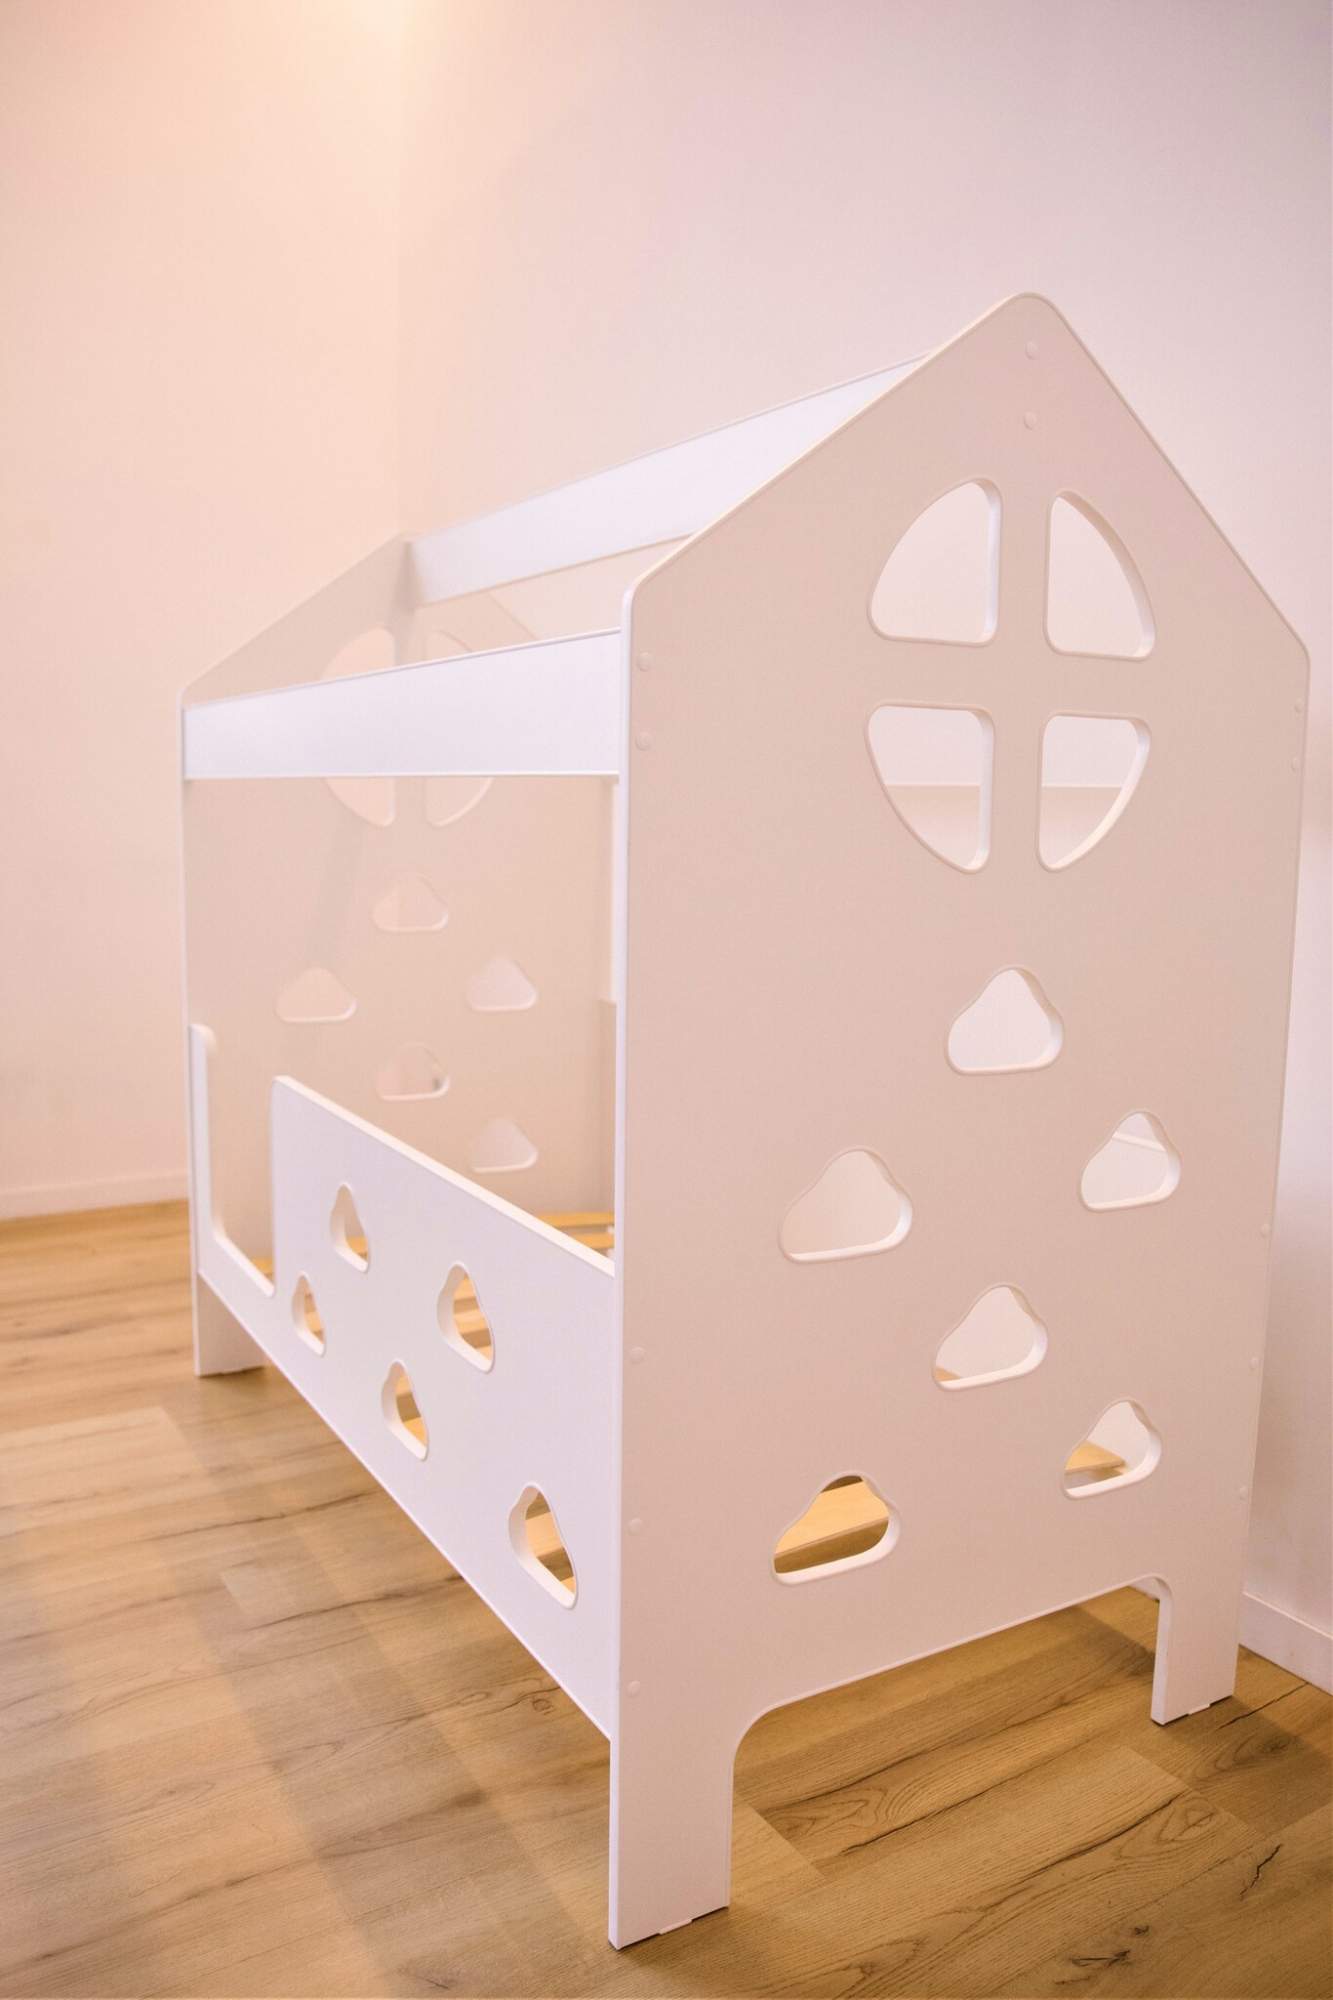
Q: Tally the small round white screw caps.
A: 12